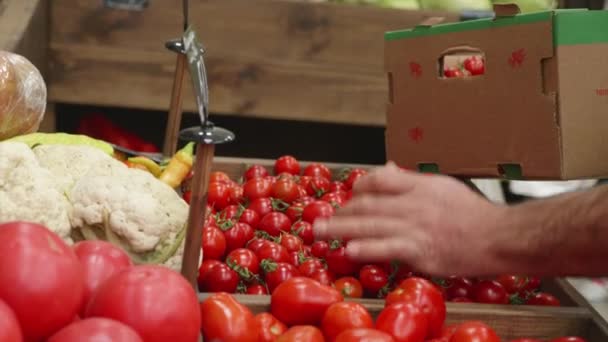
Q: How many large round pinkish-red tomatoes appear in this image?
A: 5